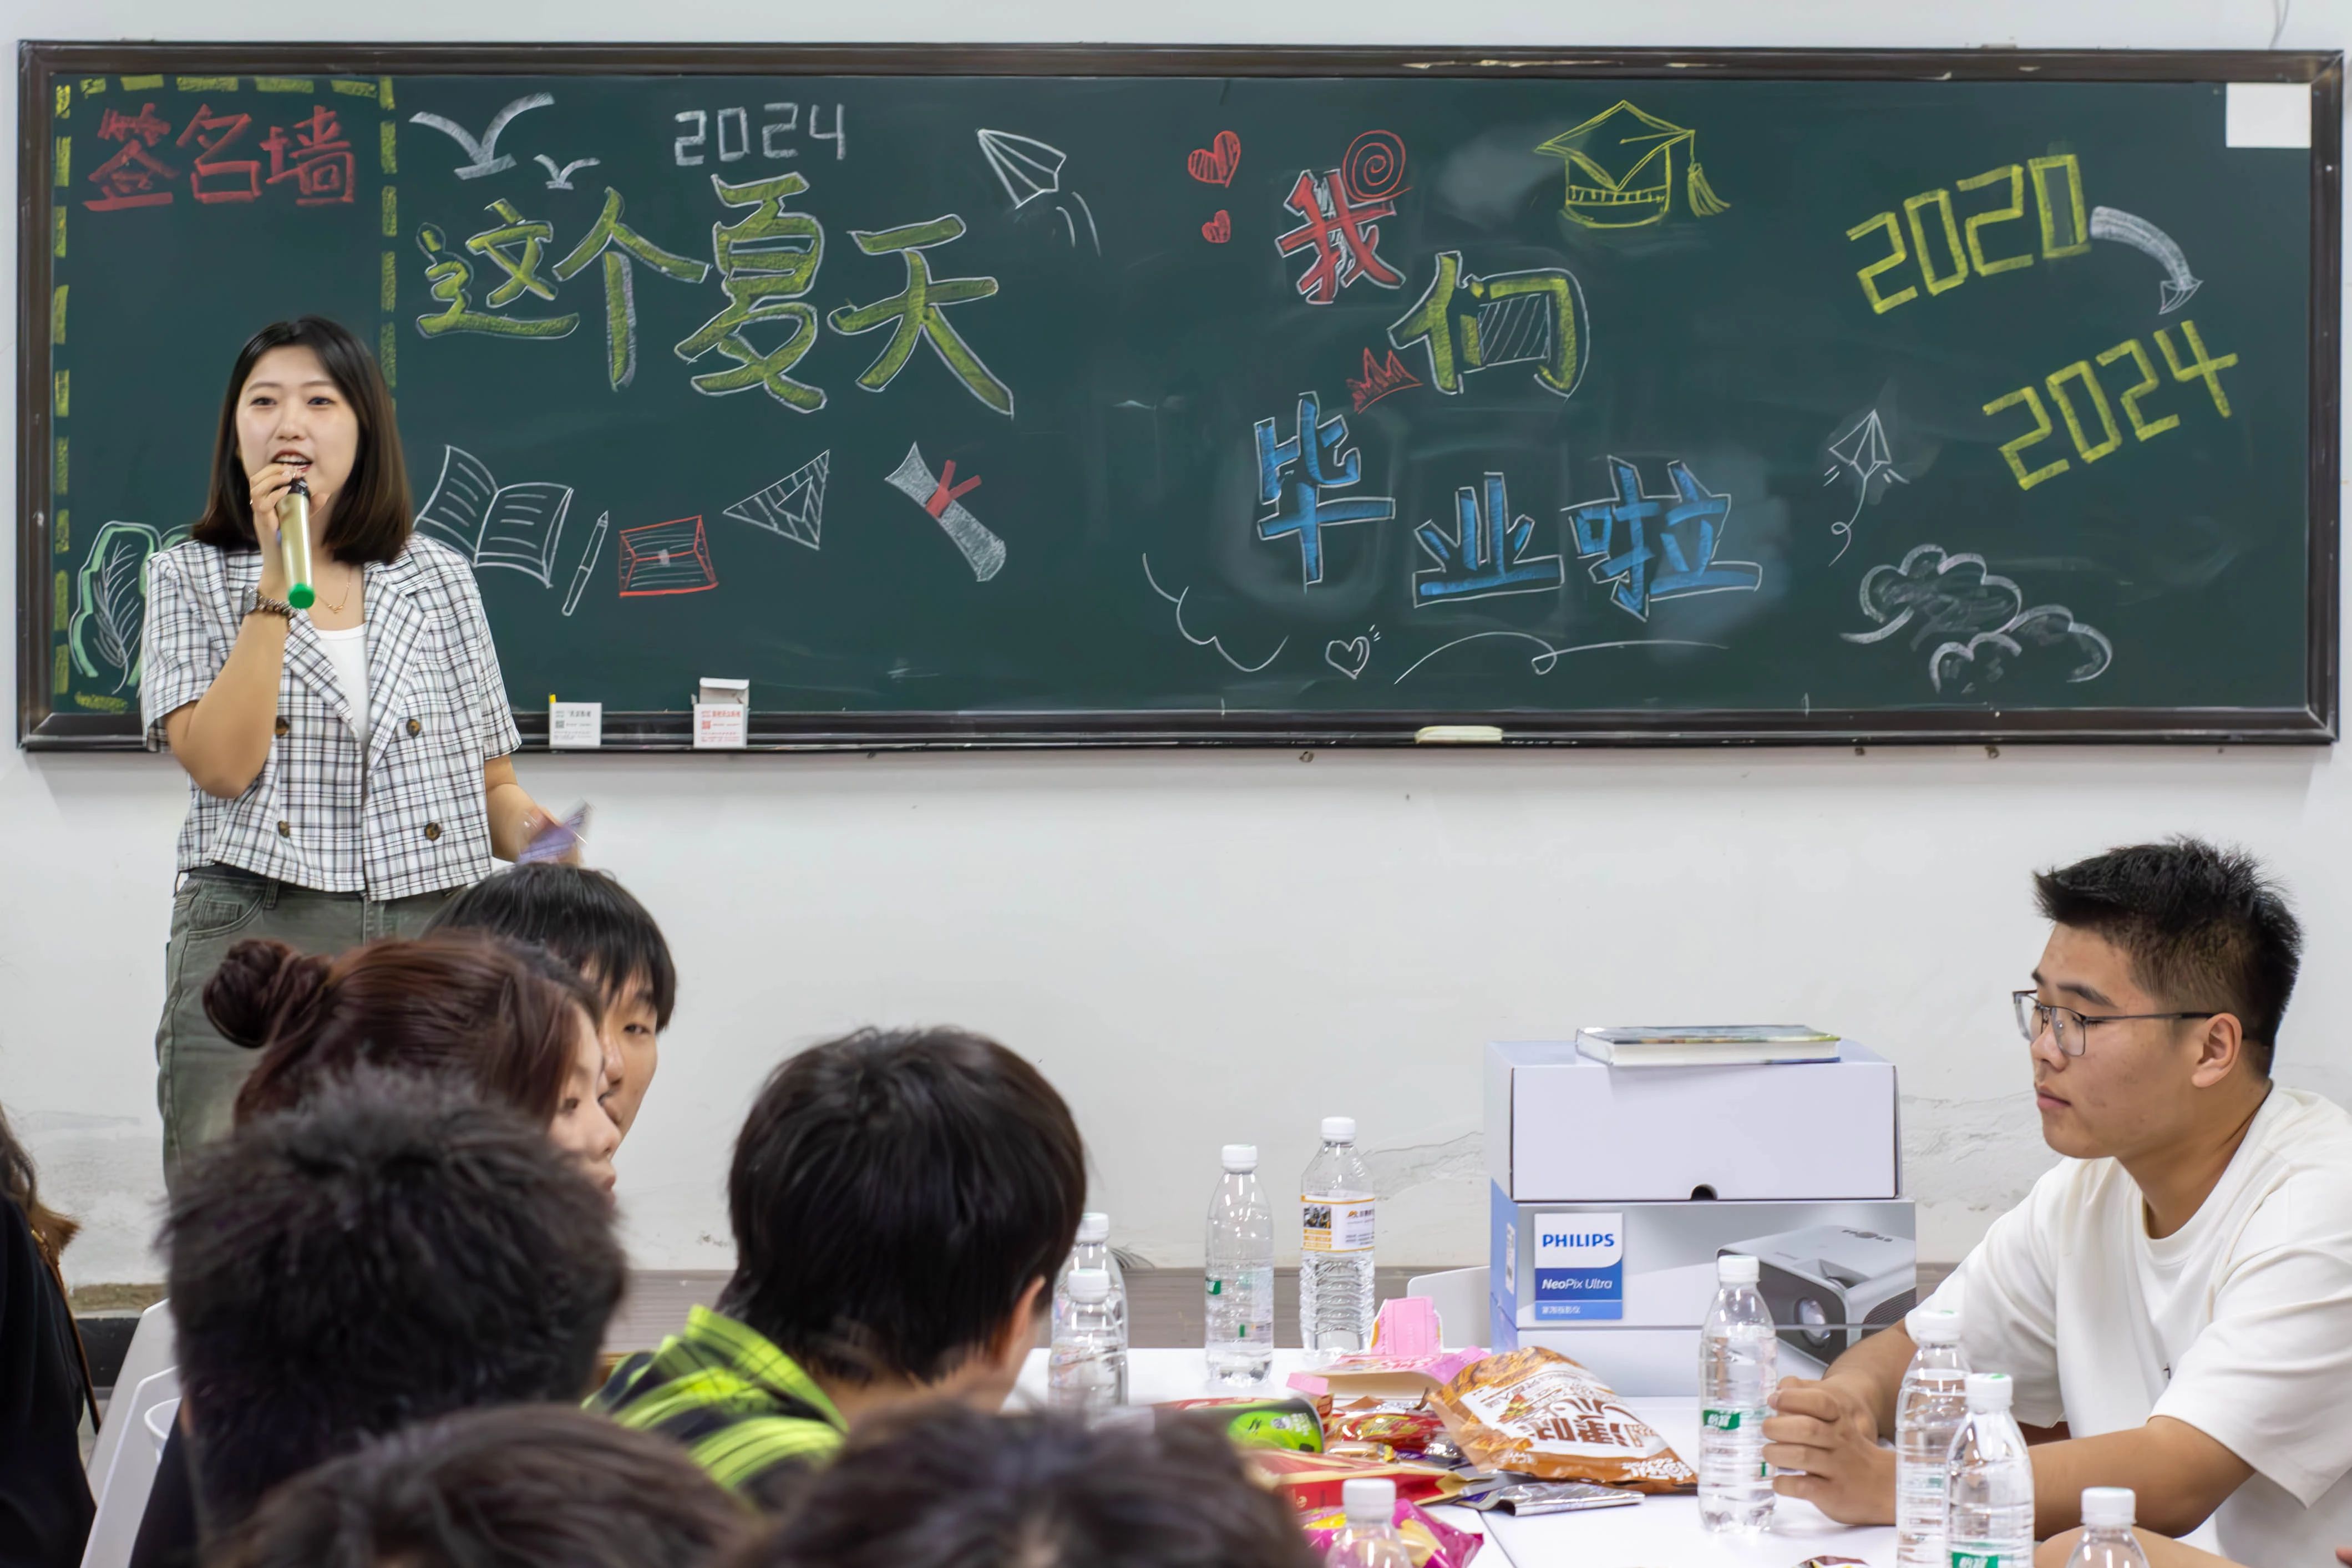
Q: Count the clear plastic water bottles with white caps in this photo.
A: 9